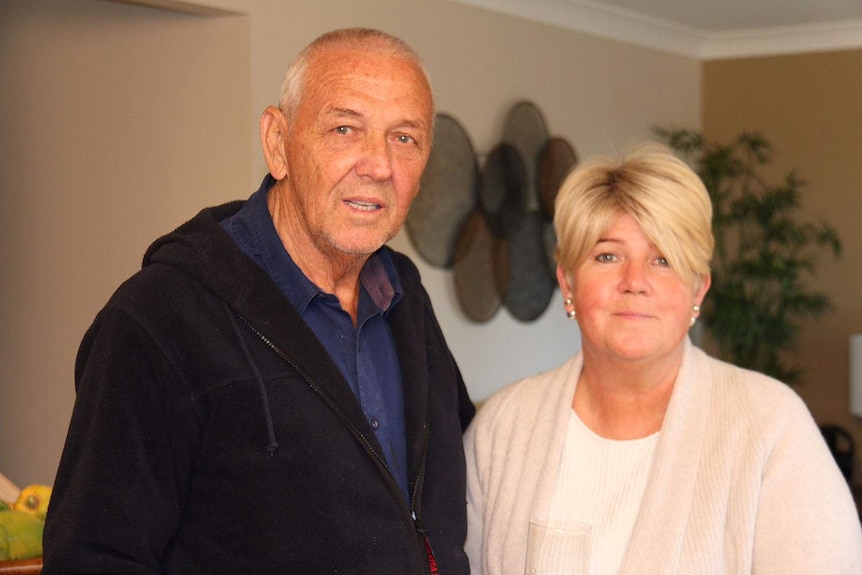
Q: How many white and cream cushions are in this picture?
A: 0